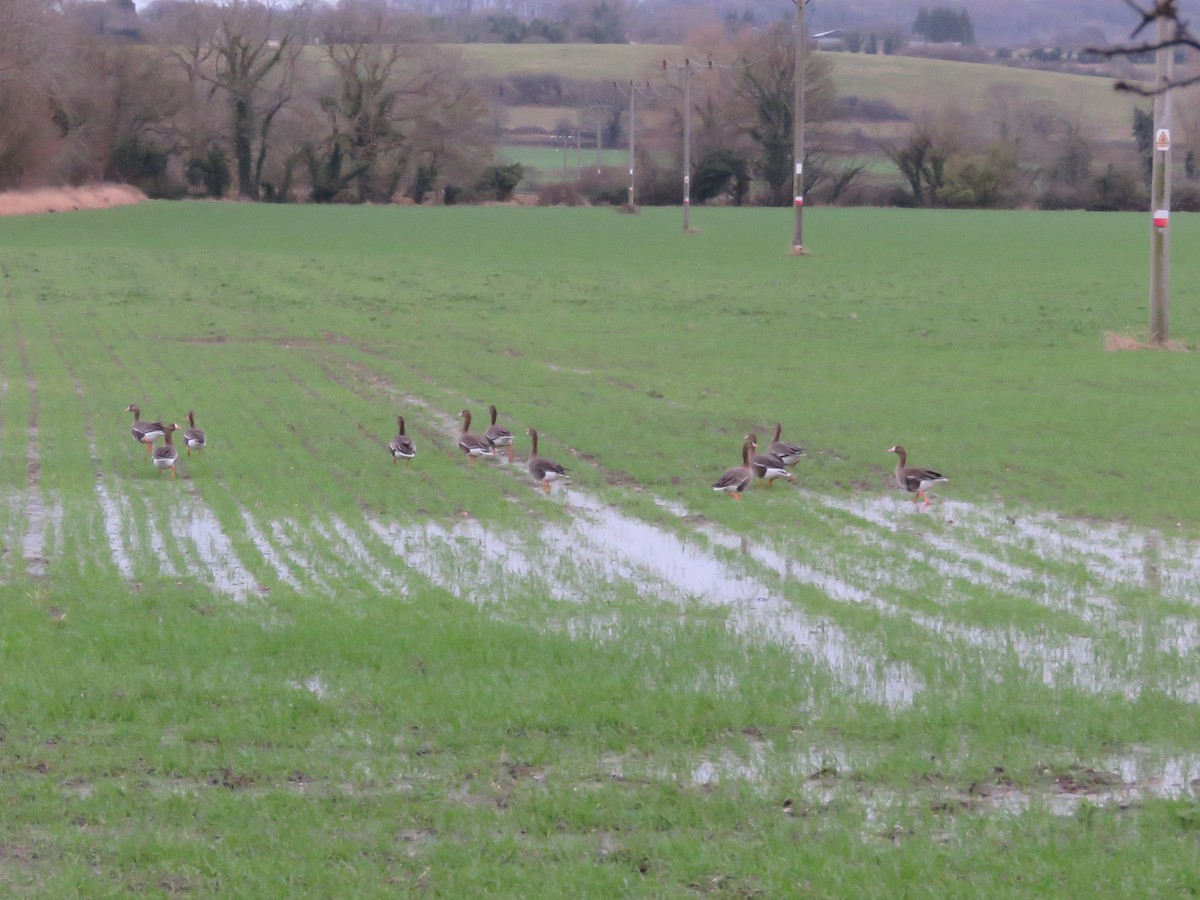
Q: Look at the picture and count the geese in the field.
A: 11